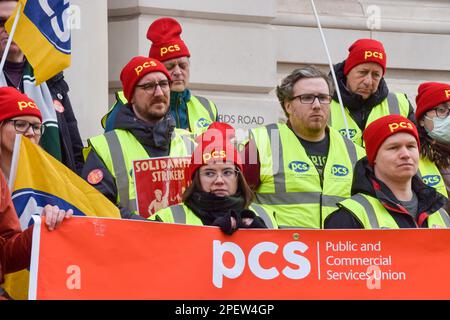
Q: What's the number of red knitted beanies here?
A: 7